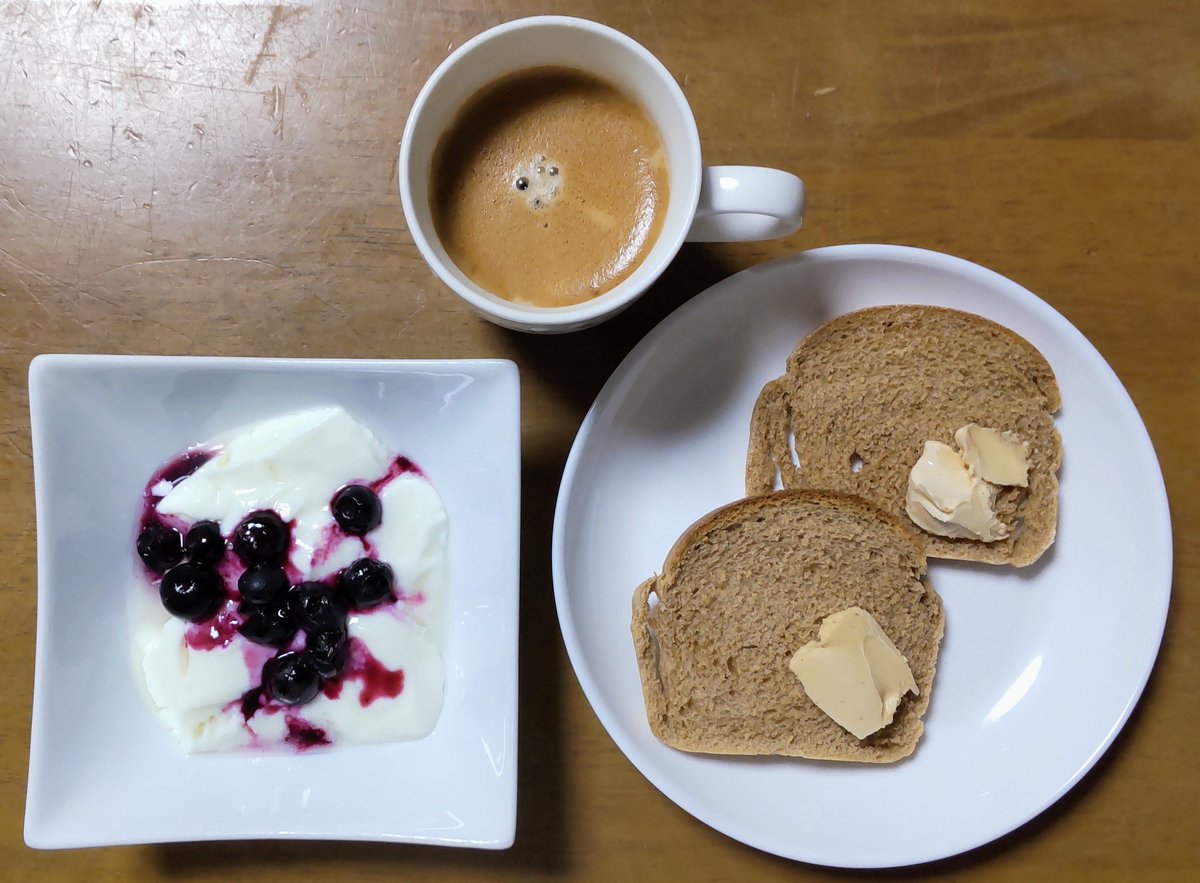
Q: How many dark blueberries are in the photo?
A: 11